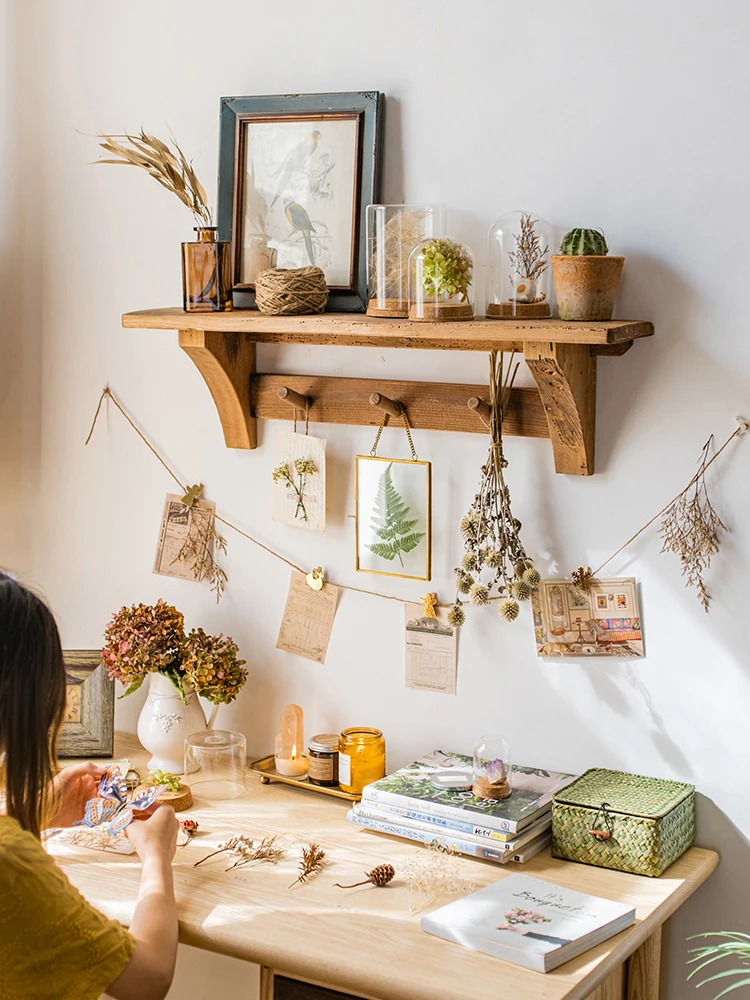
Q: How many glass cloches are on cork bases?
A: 4